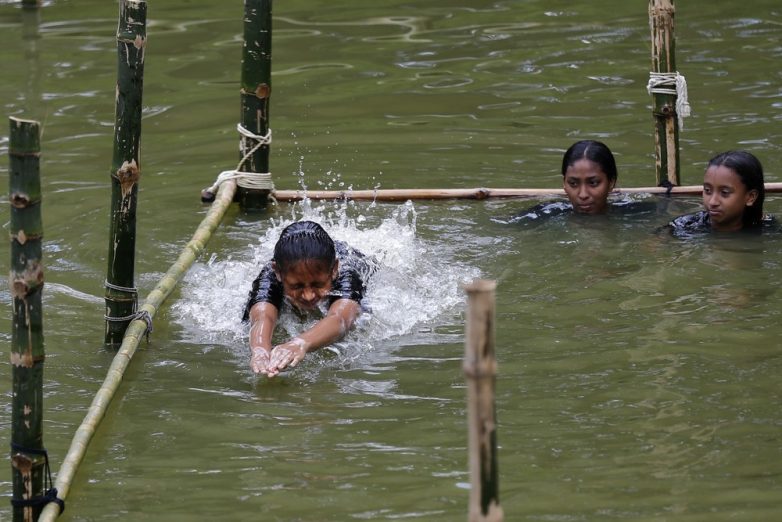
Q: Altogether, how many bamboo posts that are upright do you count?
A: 5